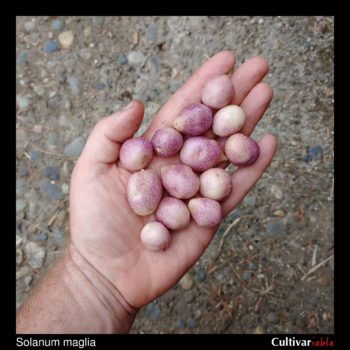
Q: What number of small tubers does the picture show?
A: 13